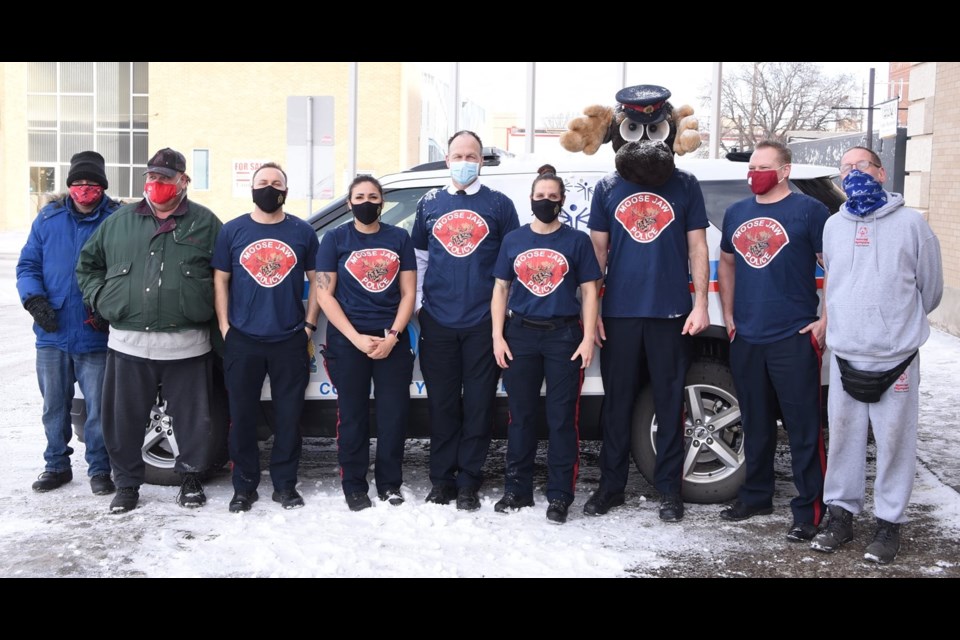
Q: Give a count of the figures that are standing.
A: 9